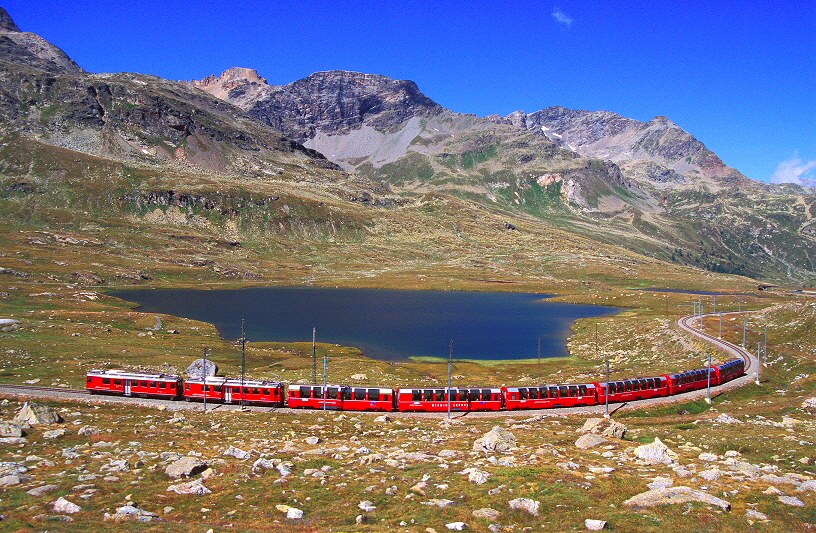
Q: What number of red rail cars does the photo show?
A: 8